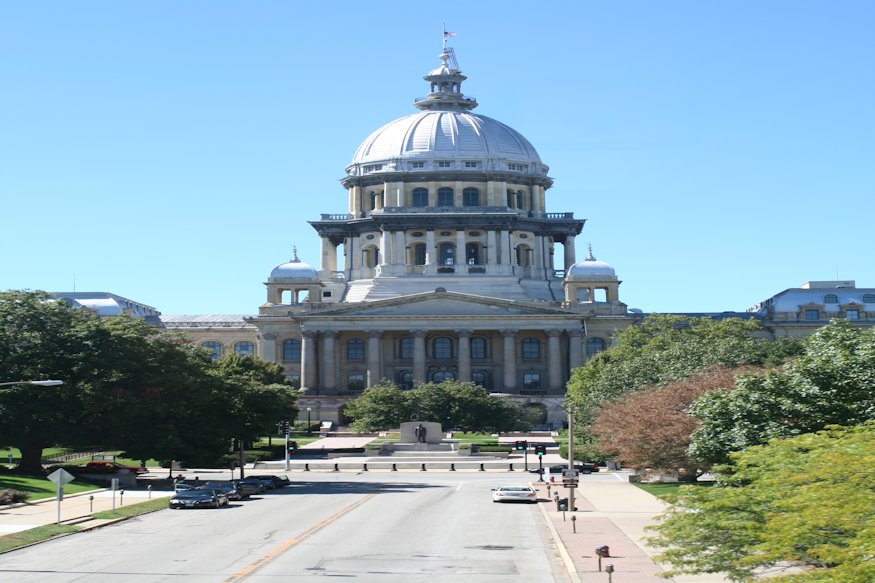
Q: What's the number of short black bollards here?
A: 8